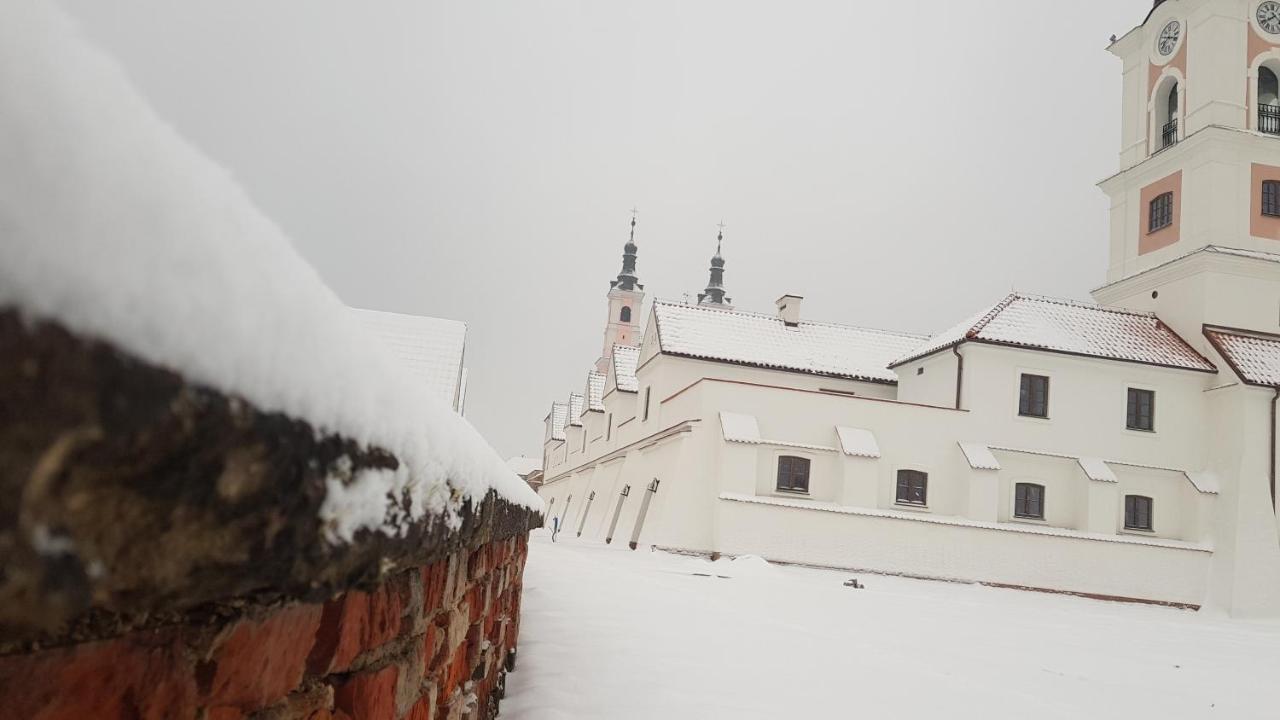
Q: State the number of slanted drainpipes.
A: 5